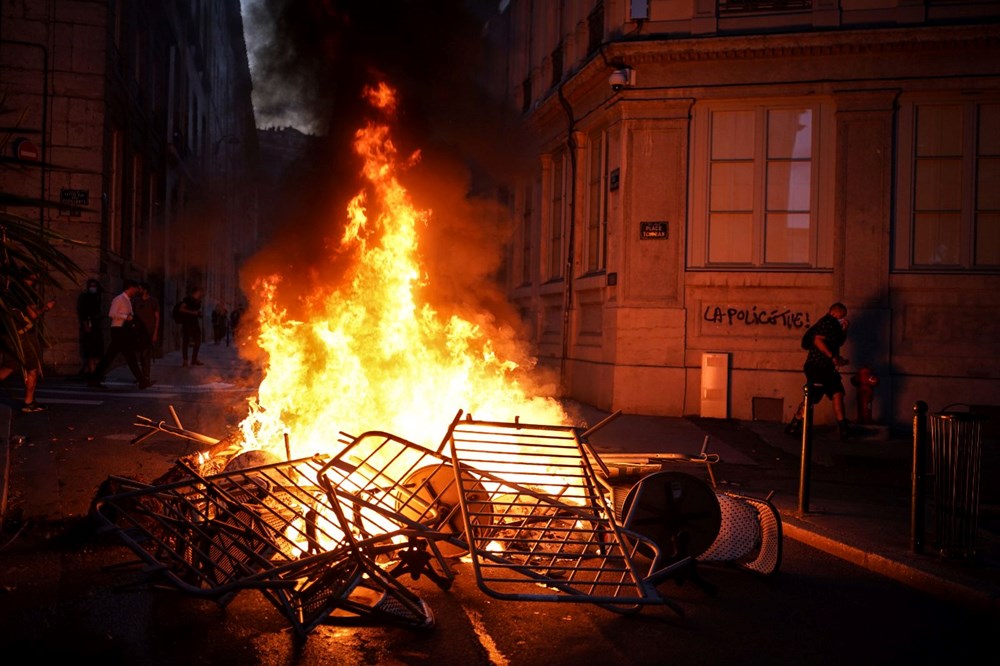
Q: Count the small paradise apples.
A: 0